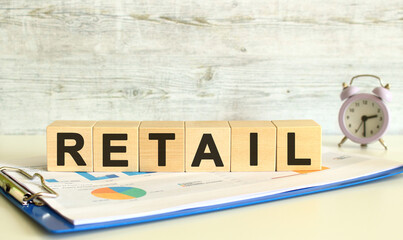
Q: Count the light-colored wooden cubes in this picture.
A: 6